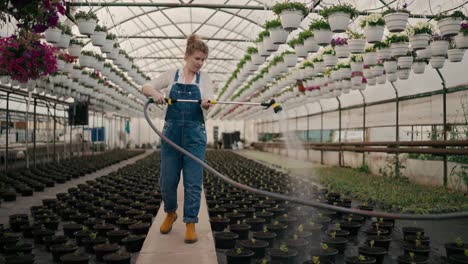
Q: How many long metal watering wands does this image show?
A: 1